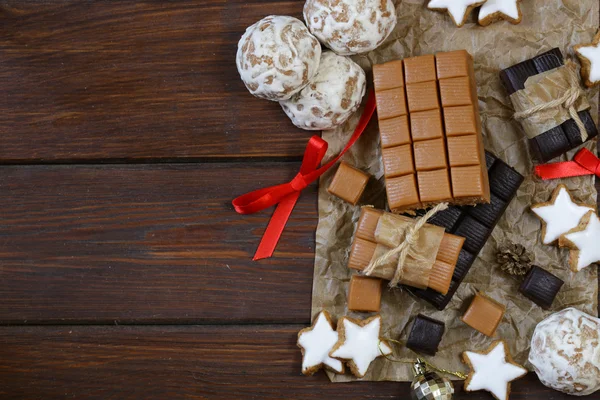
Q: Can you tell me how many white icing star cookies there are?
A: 8